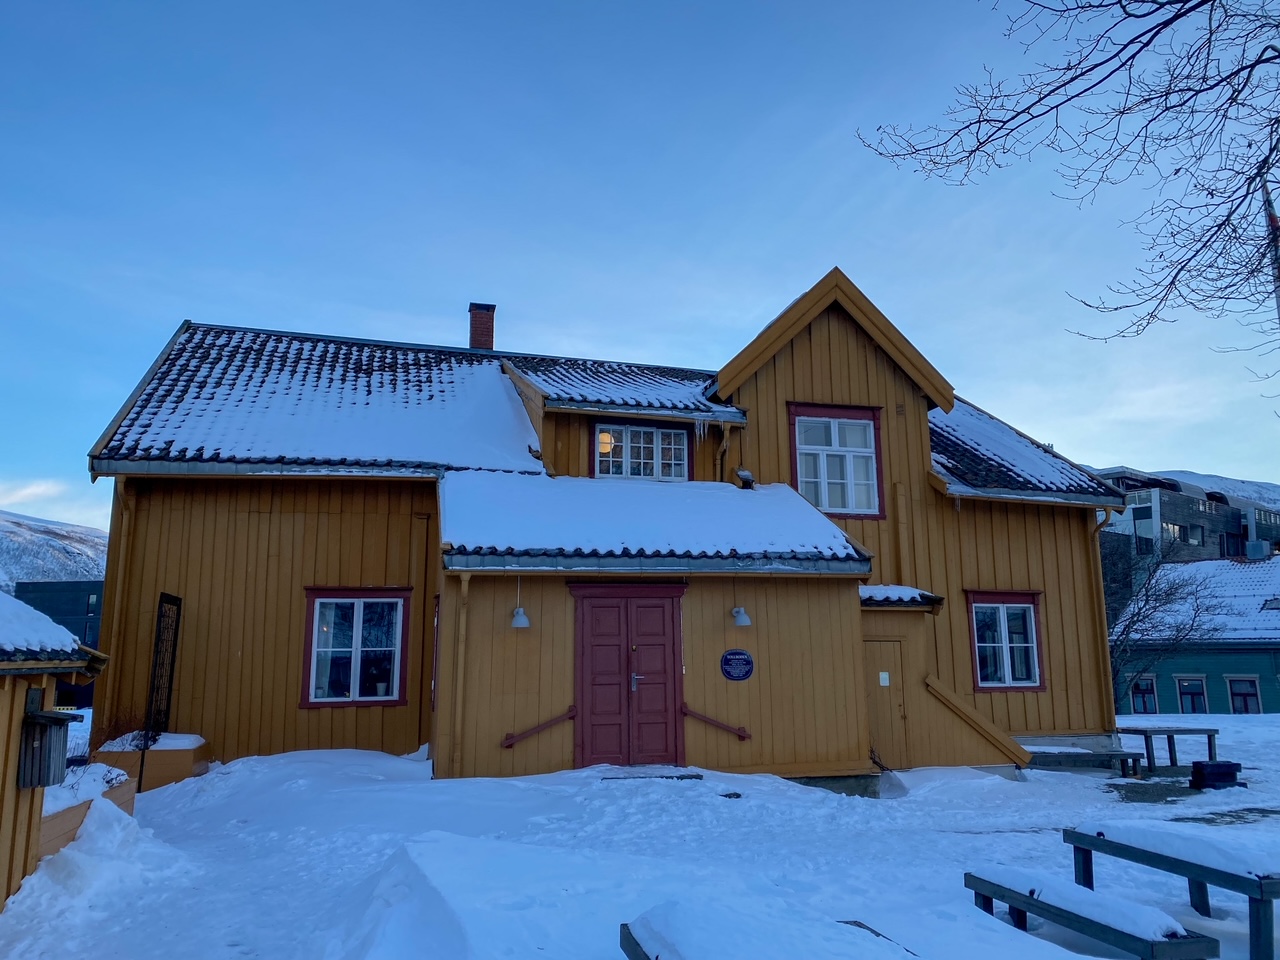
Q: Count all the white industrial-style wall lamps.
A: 2